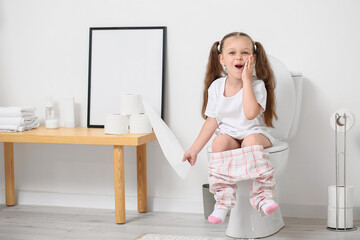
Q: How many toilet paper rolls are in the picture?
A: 6